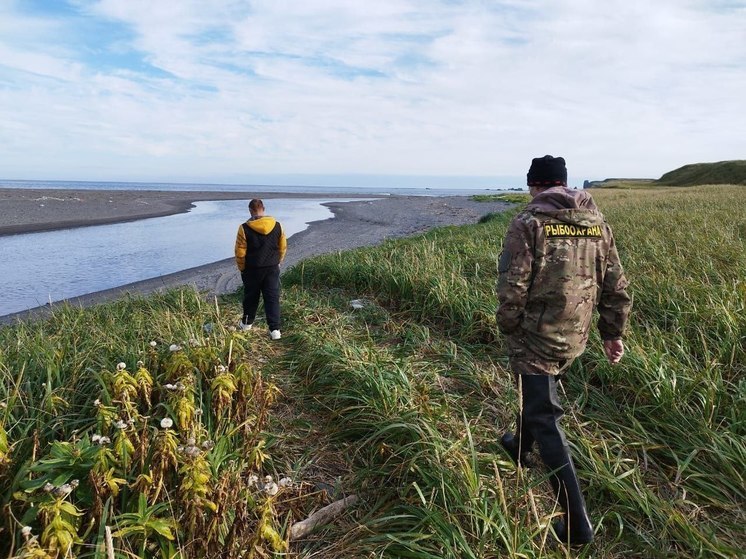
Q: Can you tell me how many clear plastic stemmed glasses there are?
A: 0